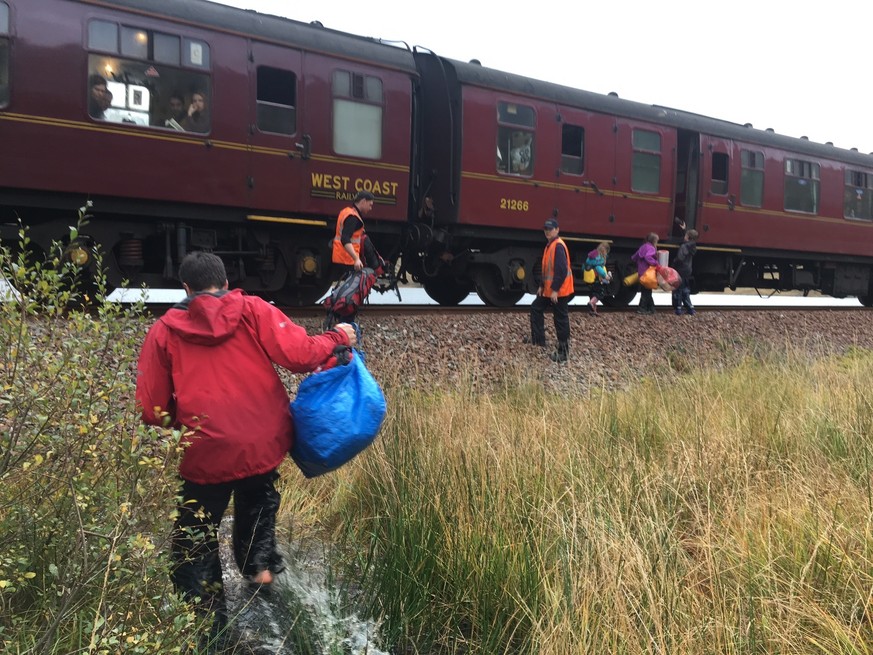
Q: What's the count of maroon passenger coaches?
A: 2